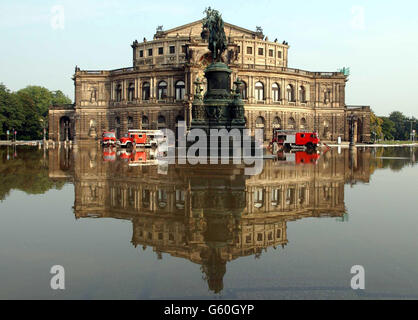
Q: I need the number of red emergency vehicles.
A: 3